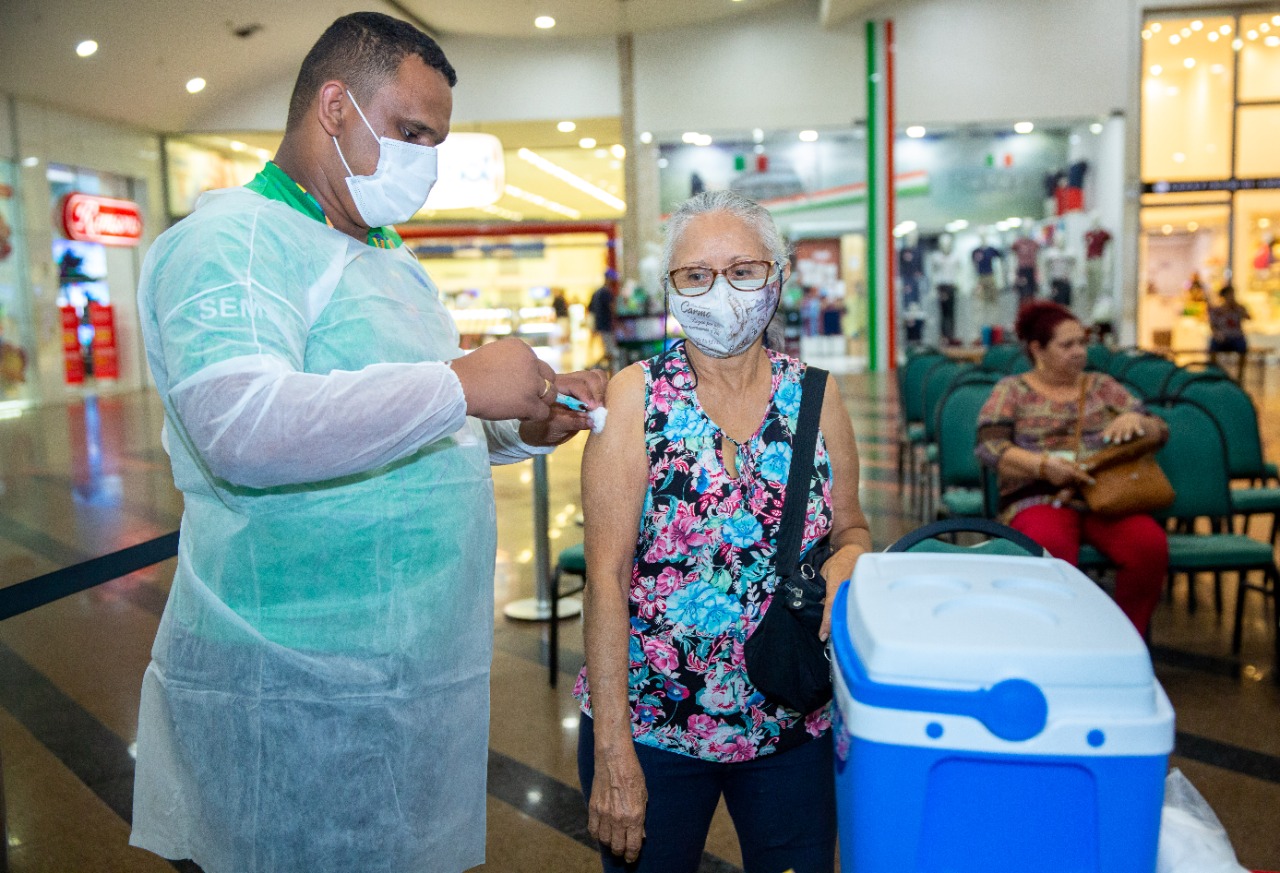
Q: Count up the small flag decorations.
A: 2